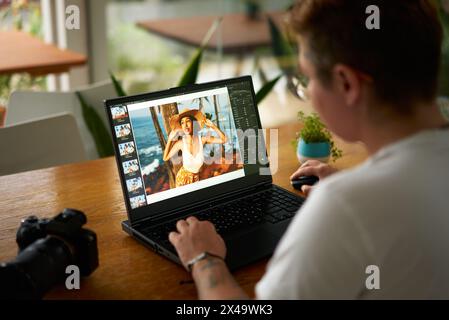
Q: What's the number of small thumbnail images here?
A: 6